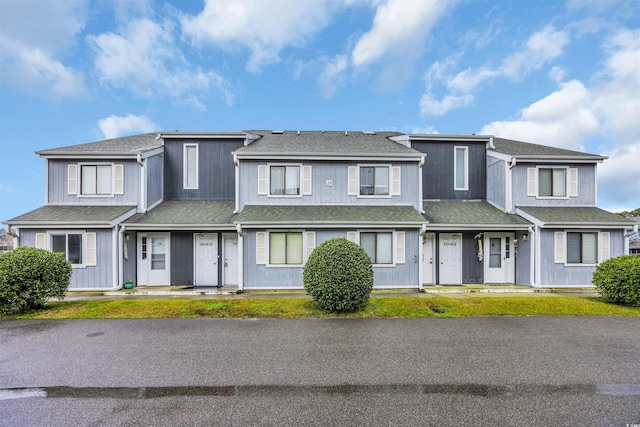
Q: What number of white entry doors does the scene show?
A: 6